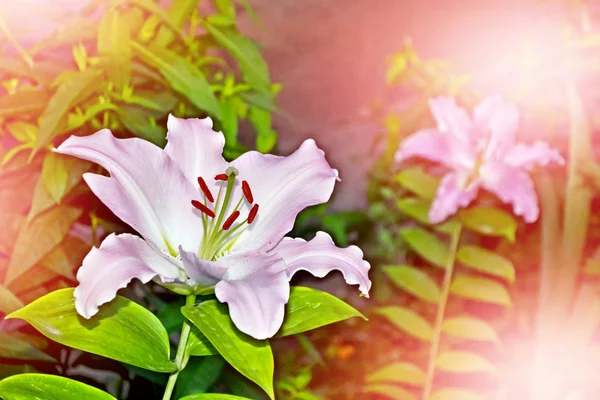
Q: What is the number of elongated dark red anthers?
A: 6